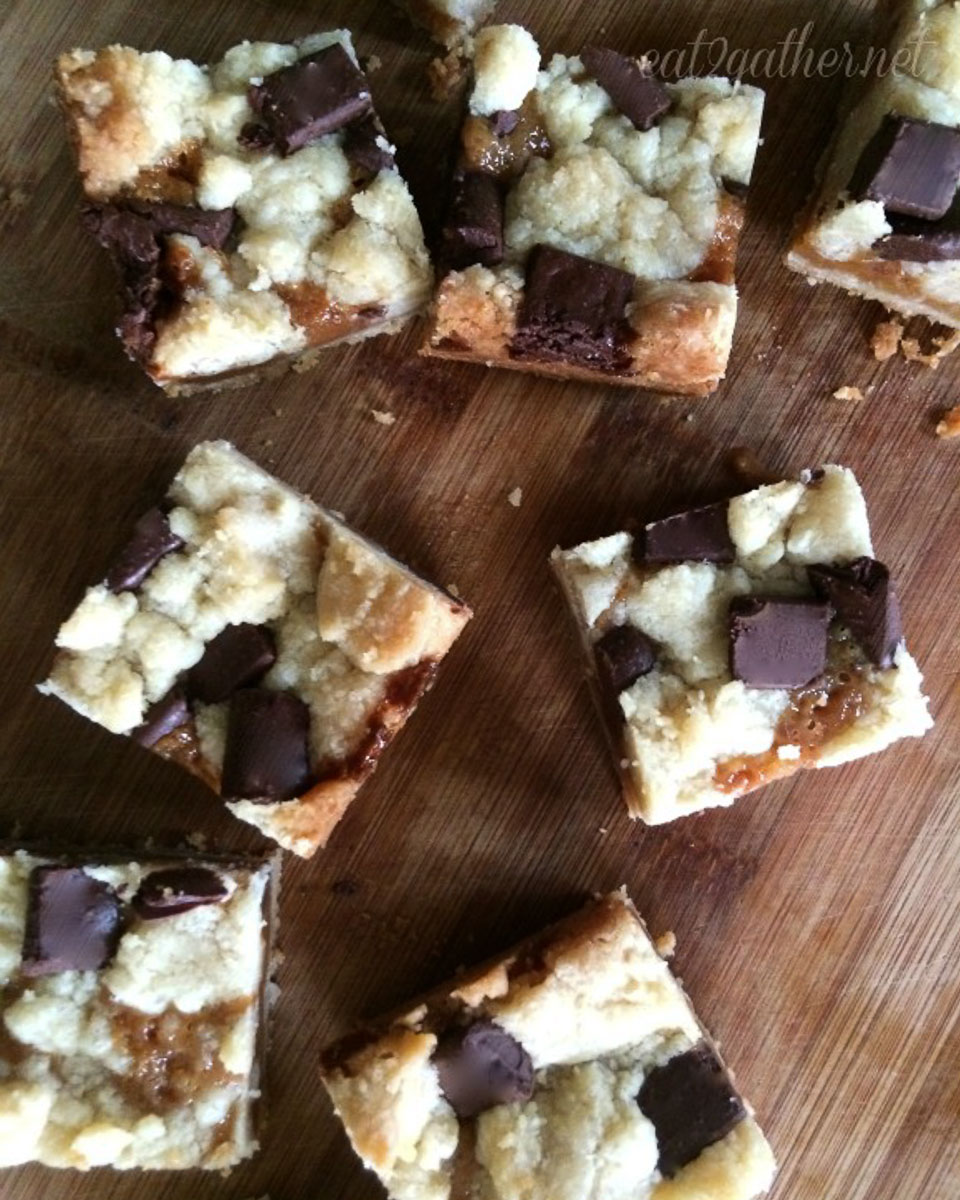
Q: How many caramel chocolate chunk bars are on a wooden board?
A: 7